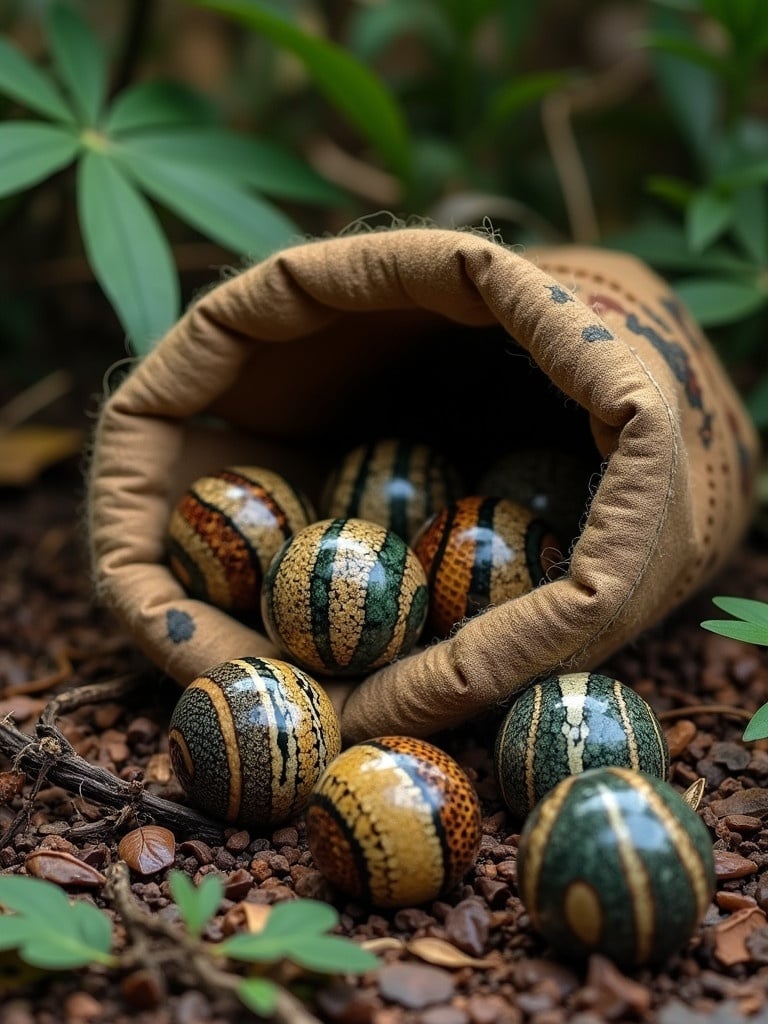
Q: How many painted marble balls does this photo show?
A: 9